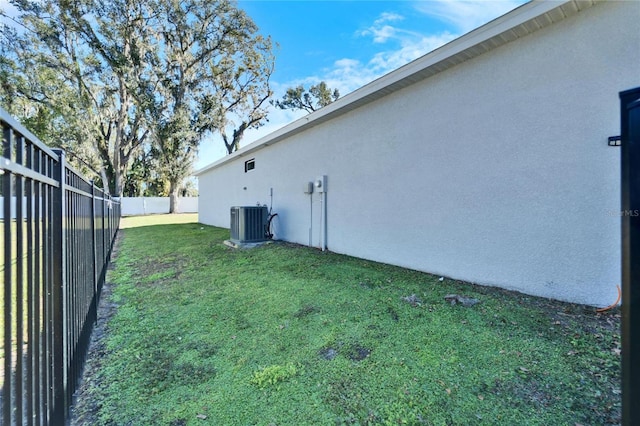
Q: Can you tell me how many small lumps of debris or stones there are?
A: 2